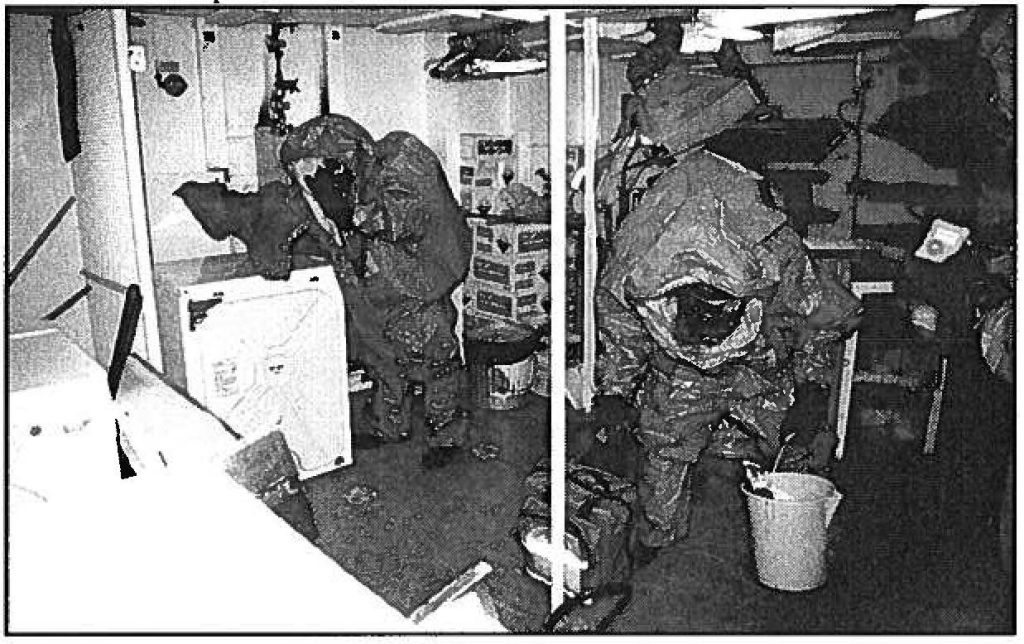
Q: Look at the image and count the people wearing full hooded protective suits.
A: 2